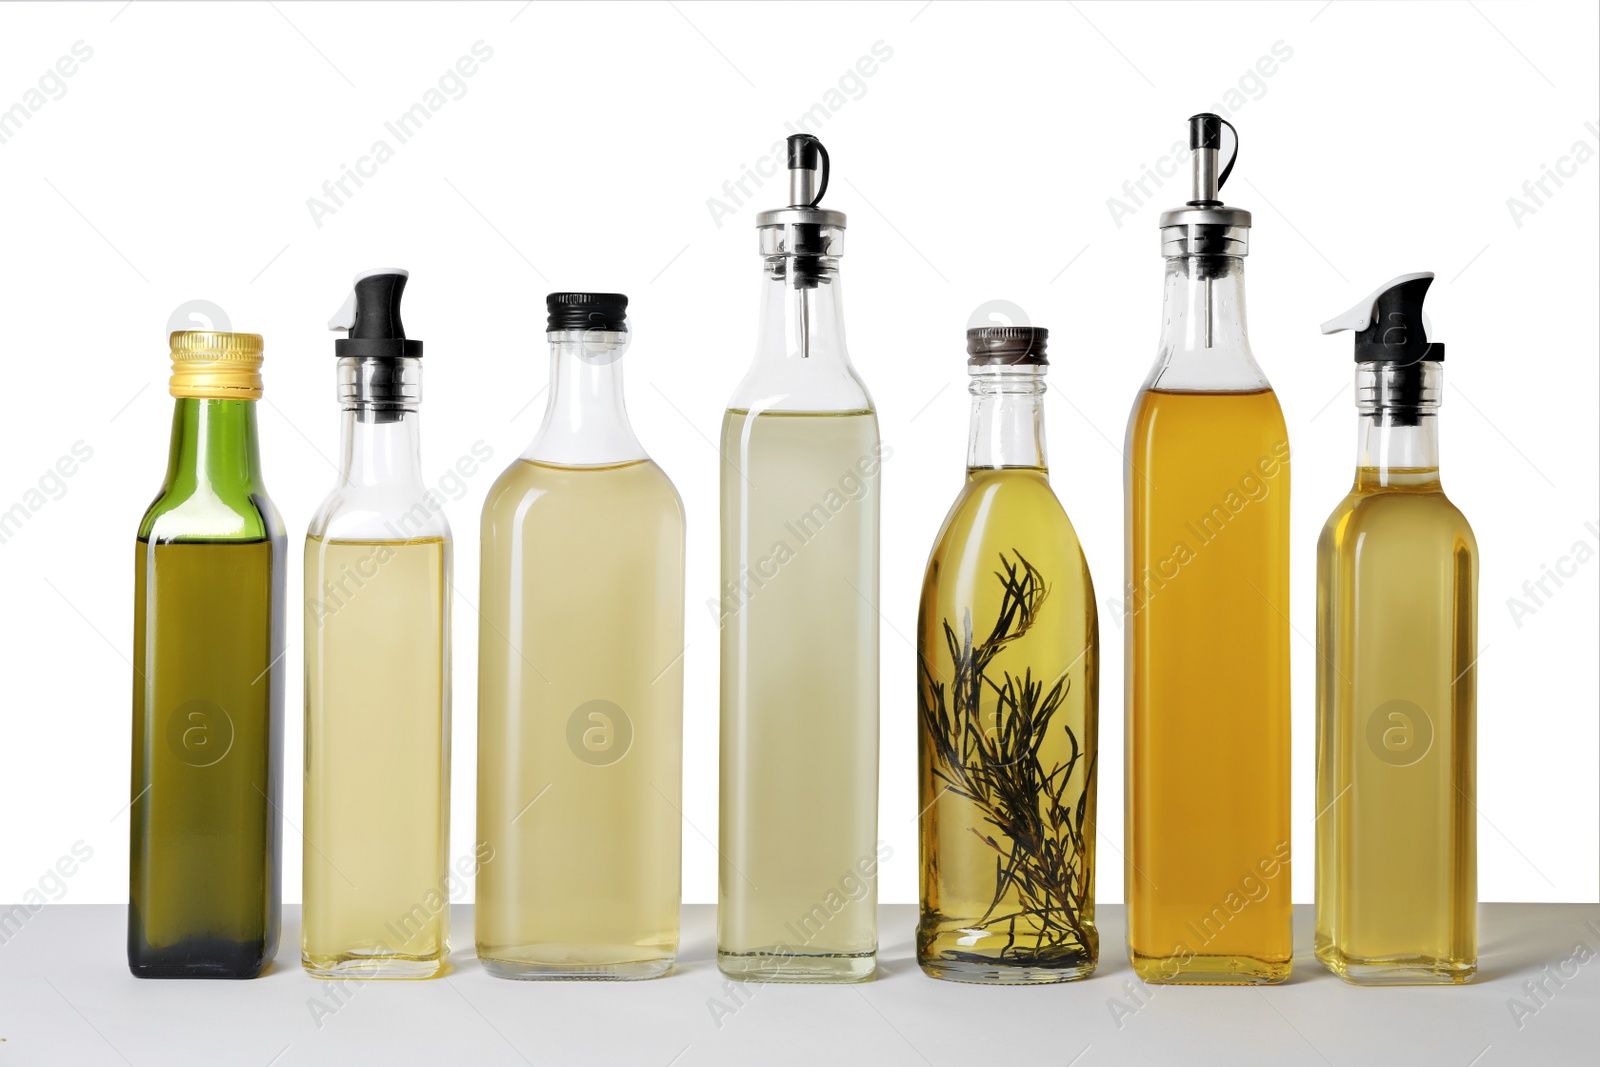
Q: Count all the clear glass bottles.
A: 6